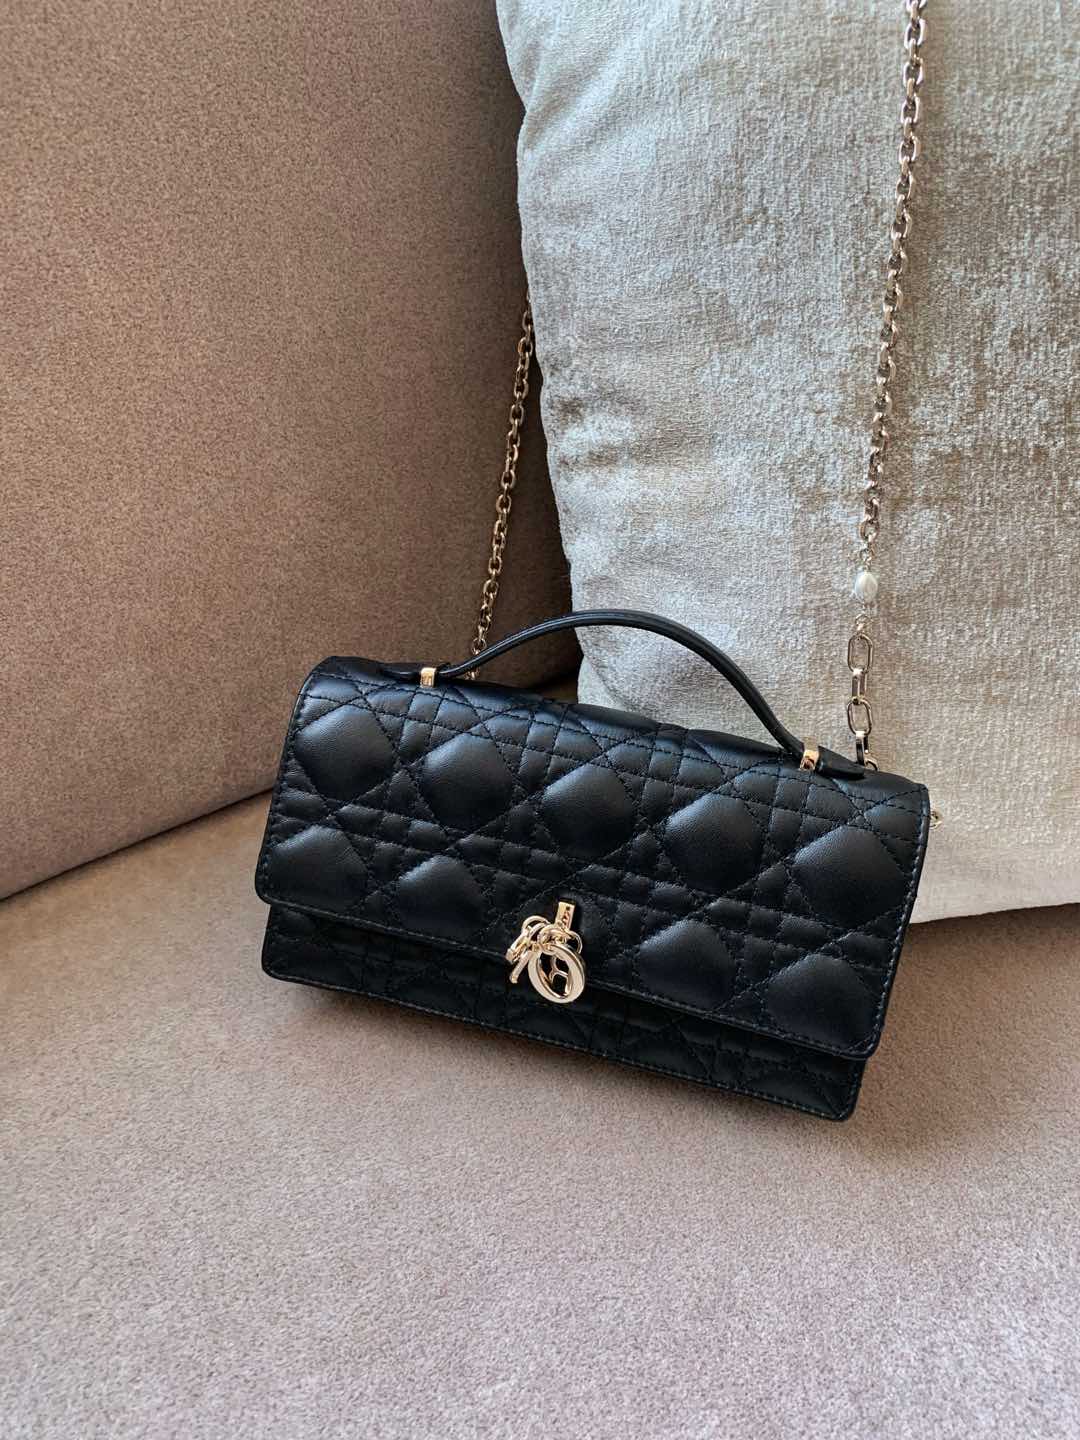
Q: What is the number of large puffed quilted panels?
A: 9